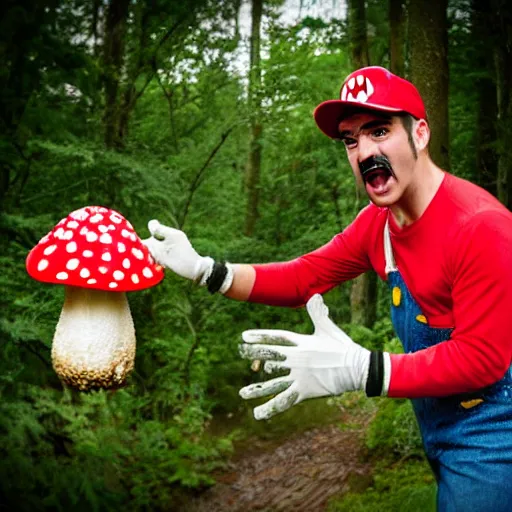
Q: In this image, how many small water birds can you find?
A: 0